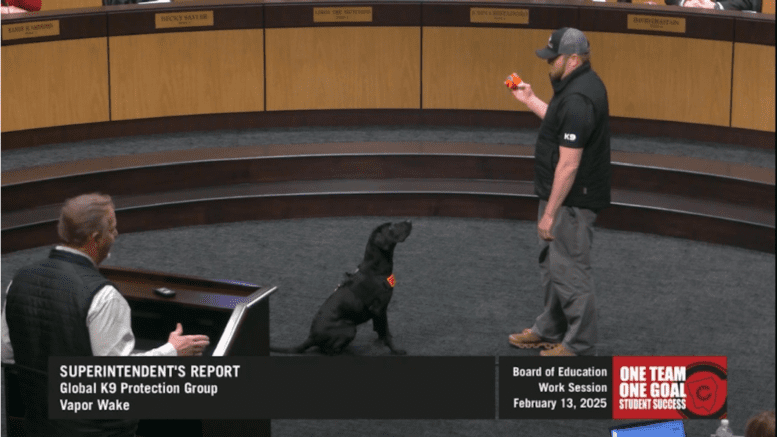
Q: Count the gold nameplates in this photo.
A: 5